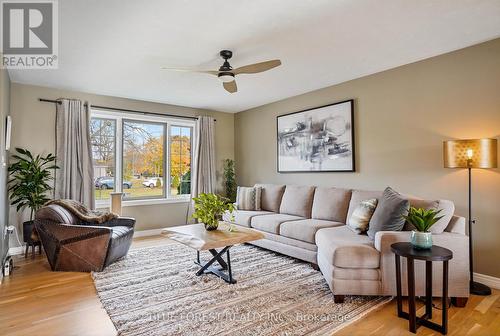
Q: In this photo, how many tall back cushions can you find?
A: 5